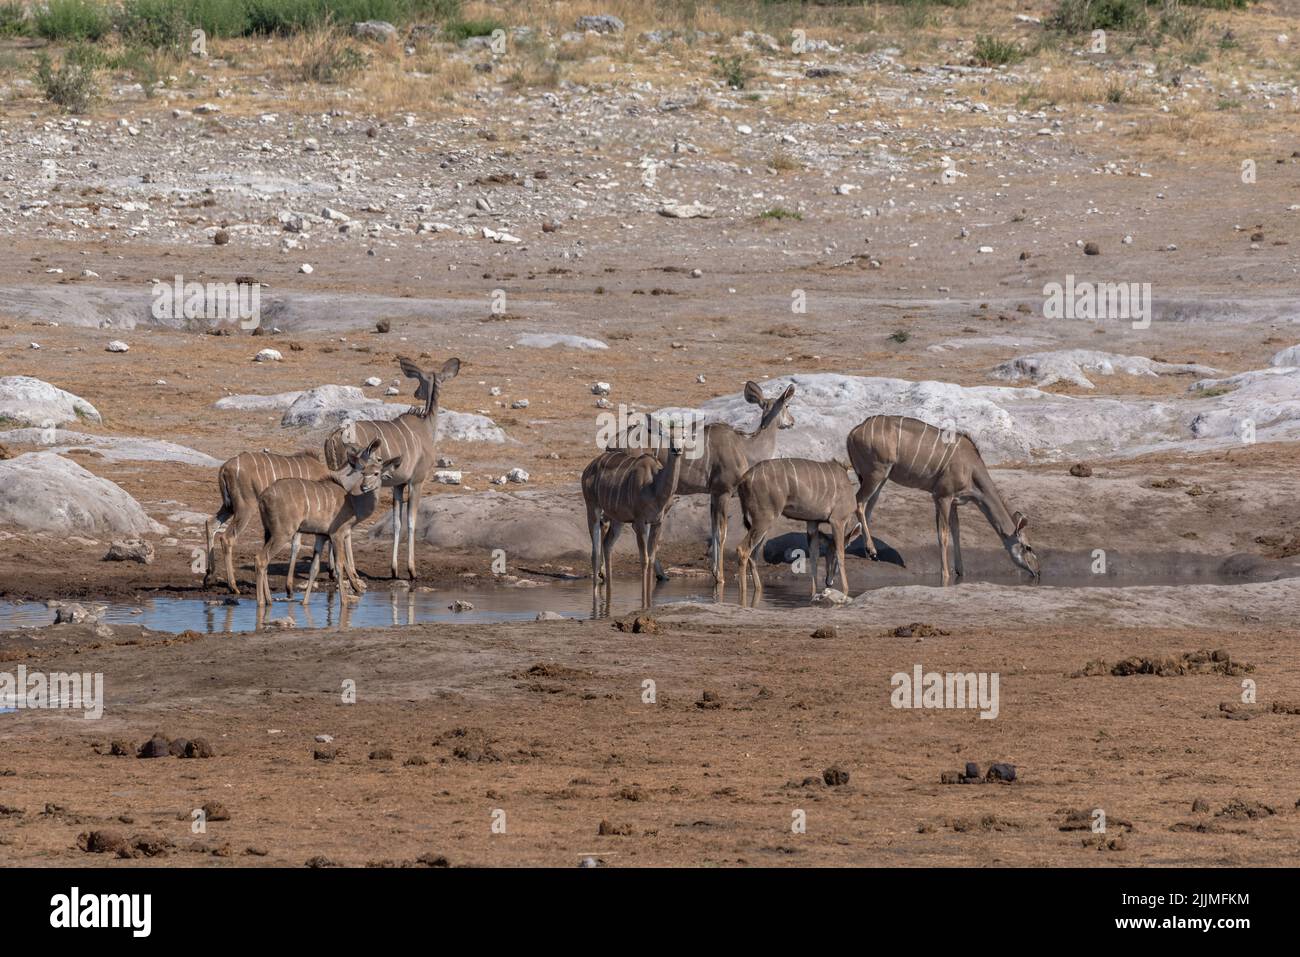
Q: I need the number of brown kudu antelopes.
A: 7